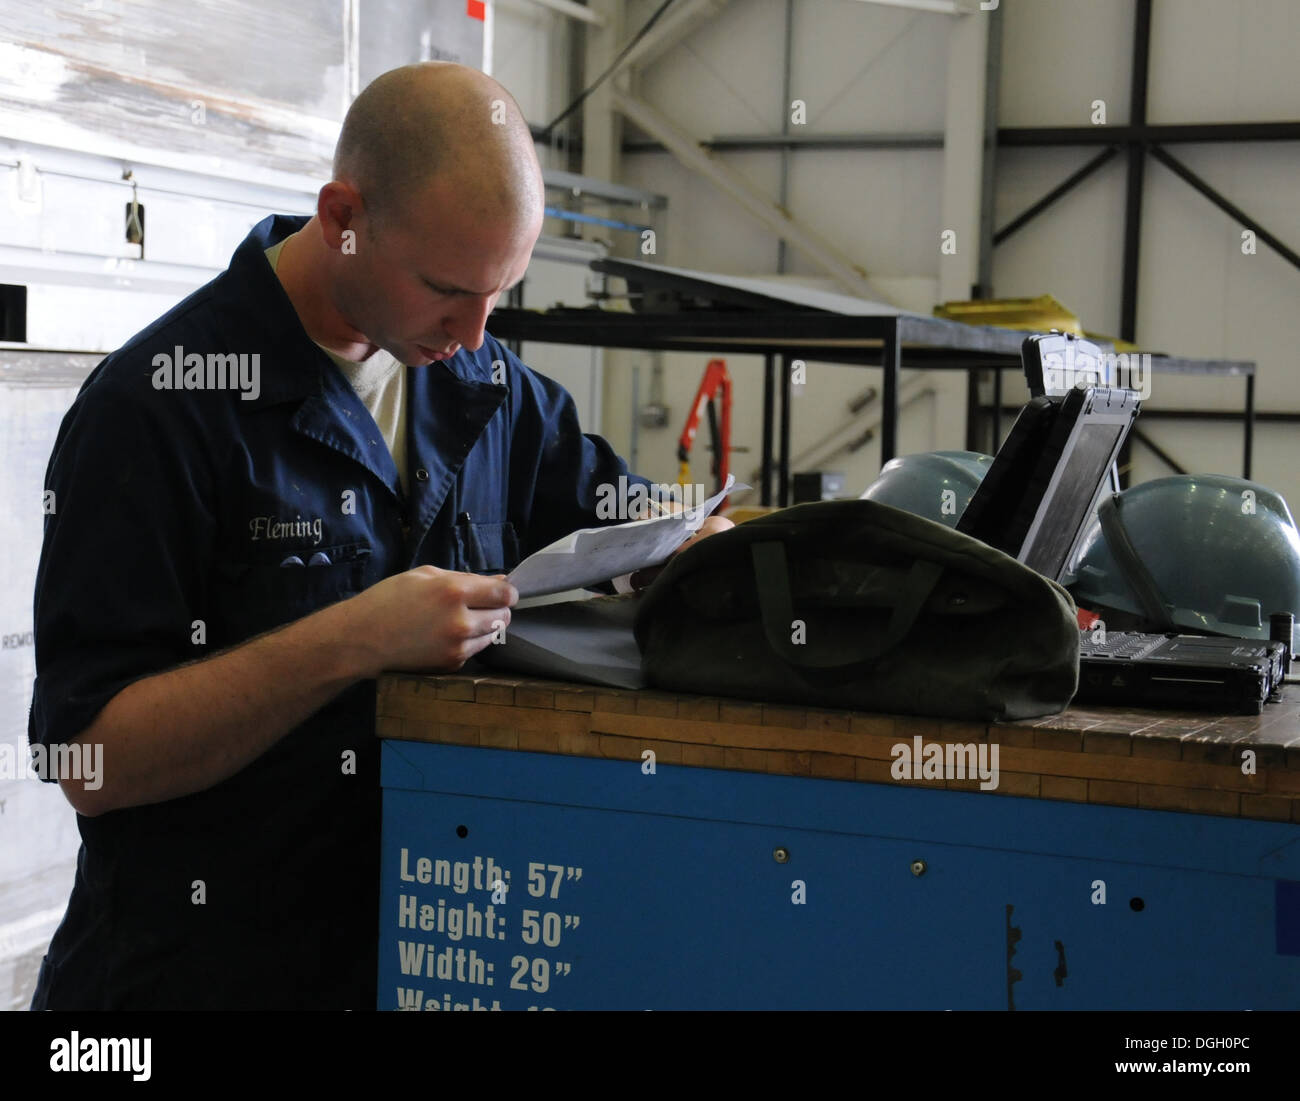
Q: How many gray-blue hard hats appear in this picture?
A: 2